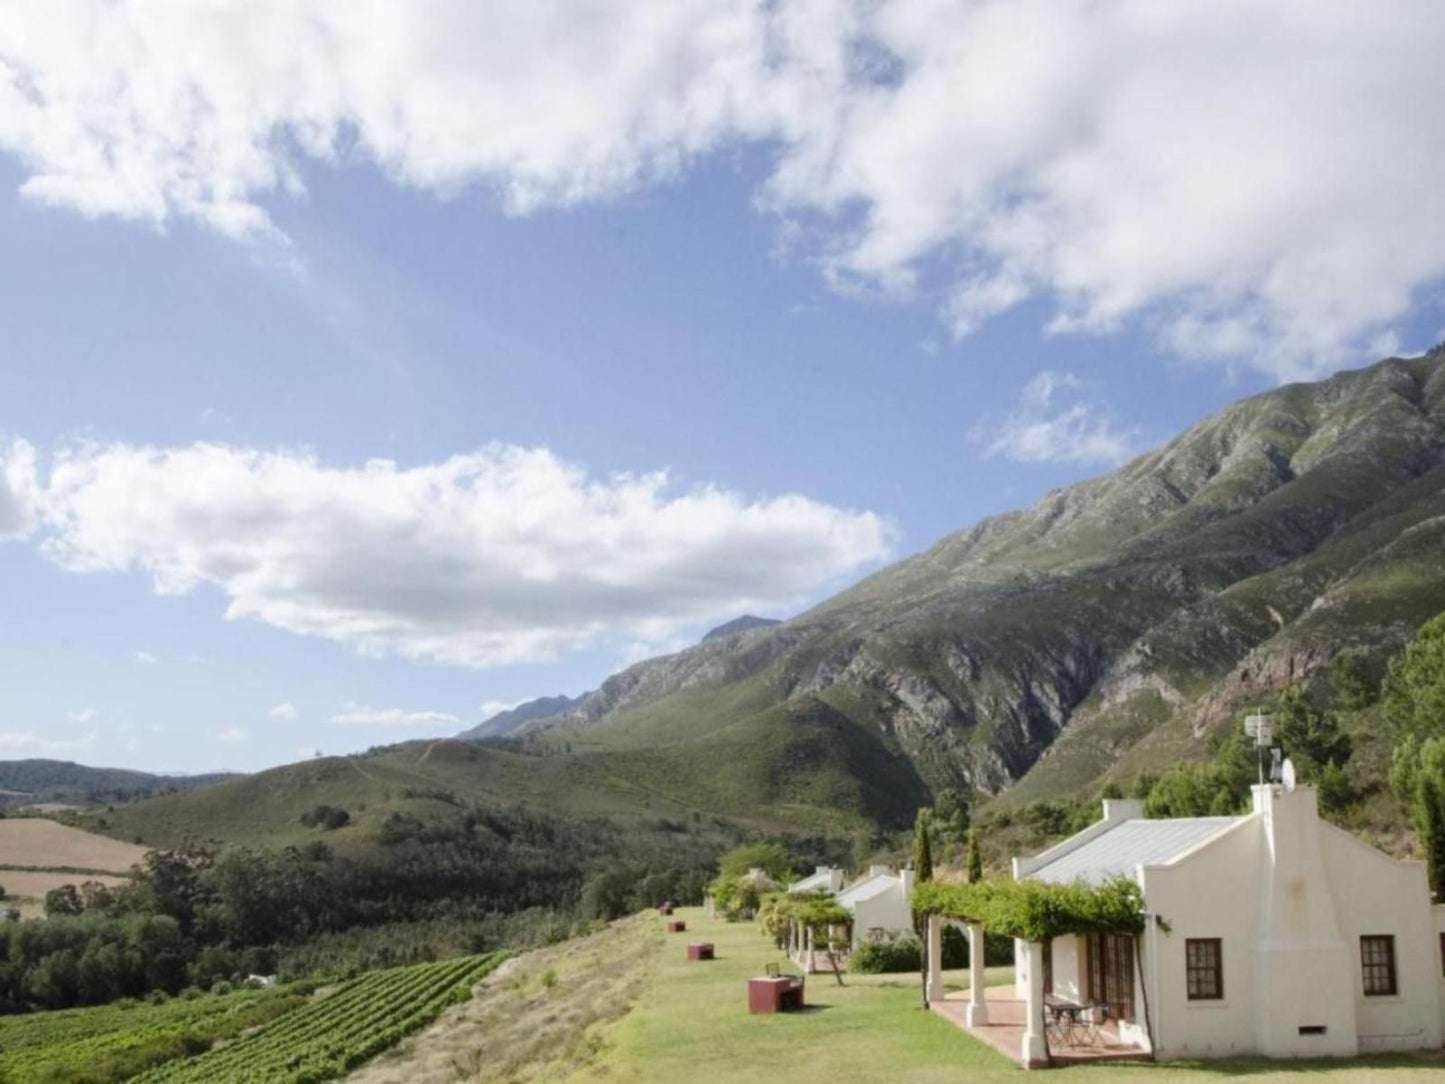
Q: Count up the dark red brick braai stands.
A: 4